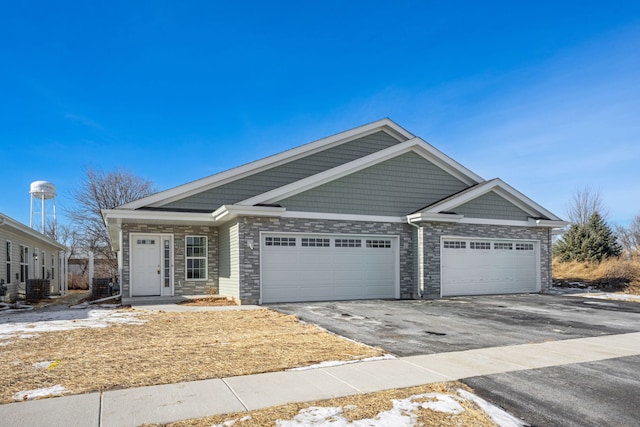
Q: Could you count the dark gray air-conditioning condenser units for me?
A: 2